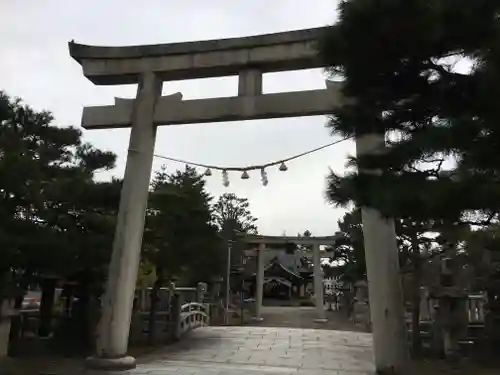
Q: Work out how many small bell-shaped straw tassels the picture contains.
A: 3